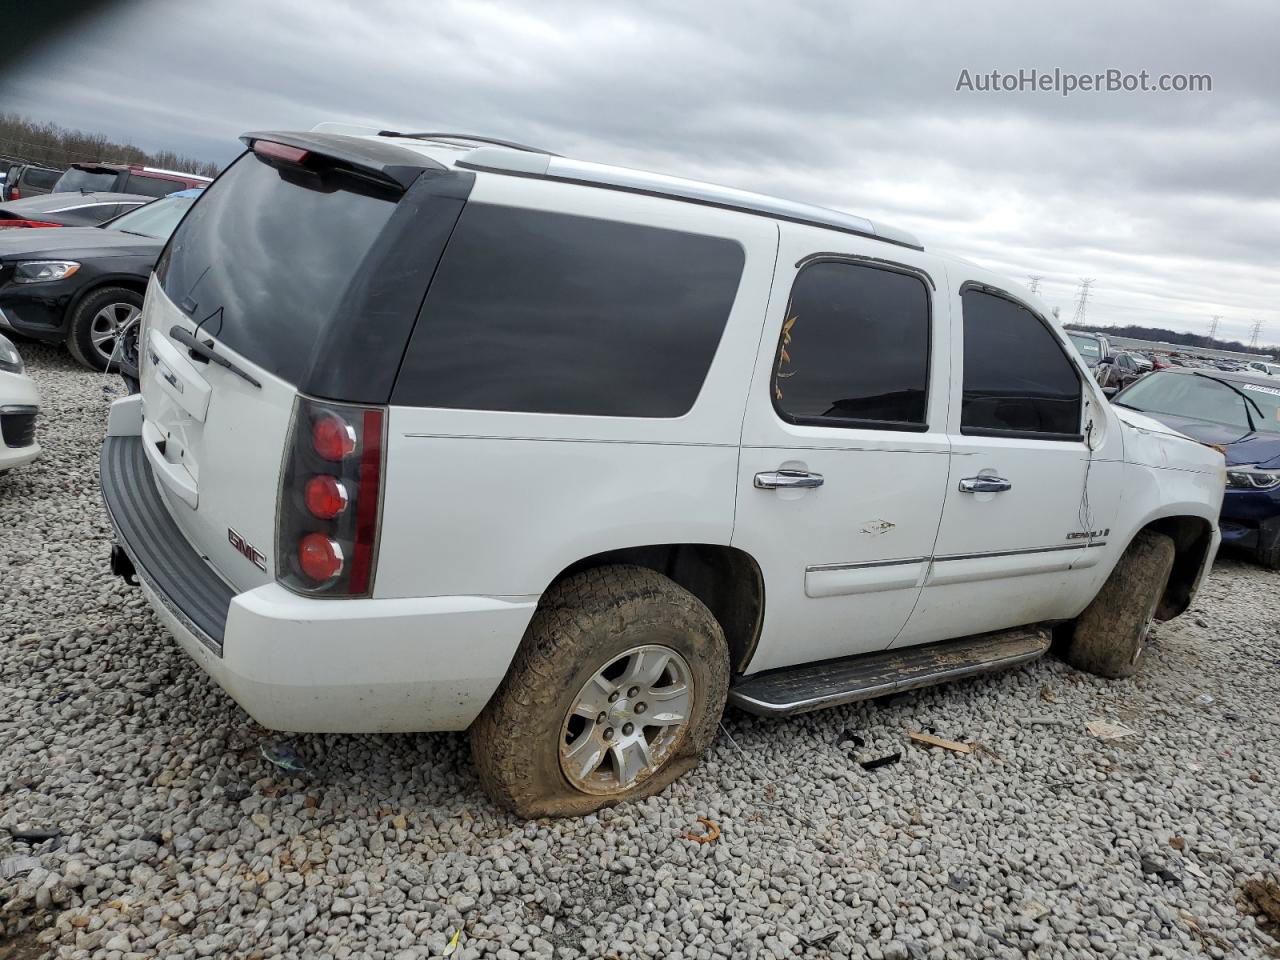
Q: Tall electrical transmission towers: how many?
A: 4